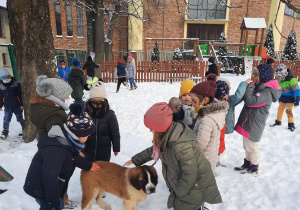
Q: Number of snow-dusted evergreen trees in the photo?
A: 5